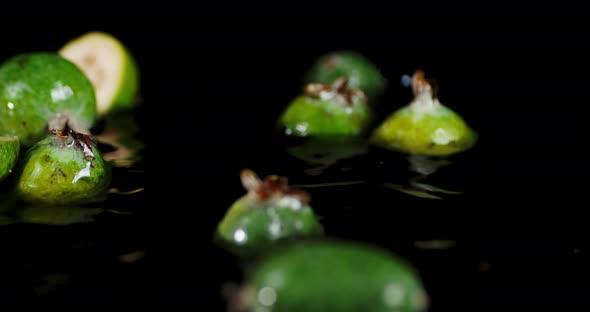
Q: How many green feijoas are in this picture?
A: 9